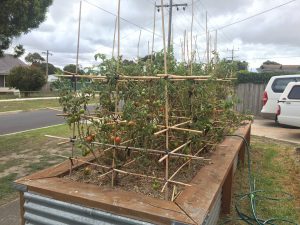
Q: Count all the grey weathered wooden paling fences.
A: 1